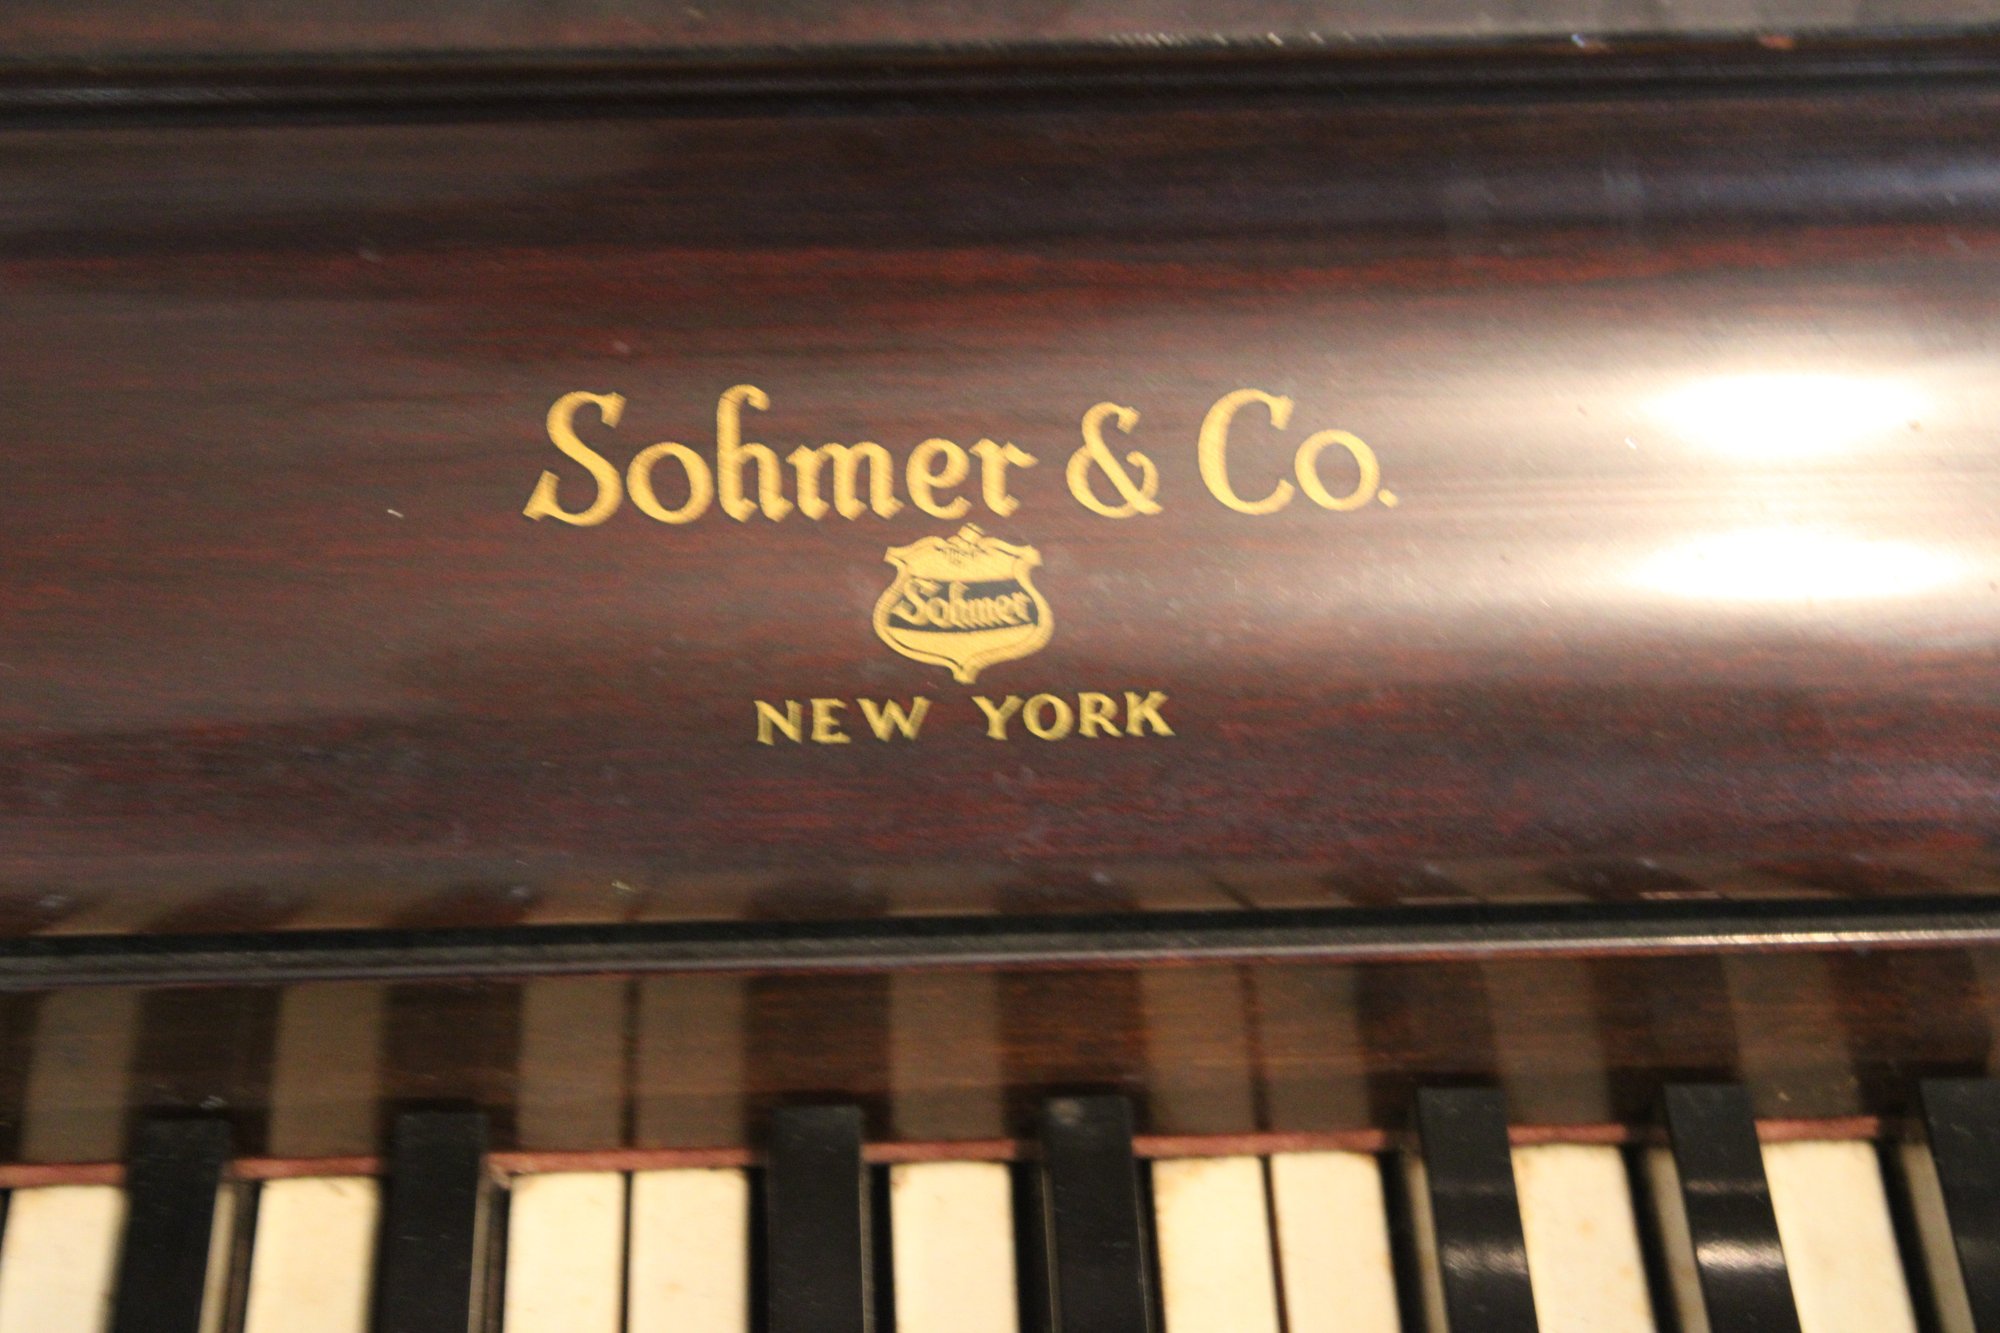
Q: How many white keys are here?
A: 9